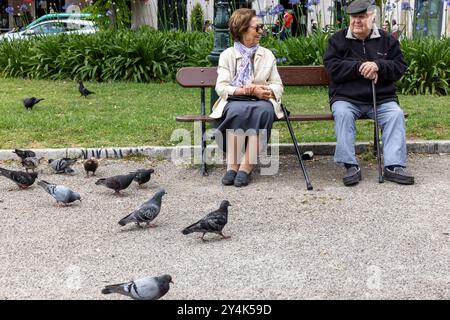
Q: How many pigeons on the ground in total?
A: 13